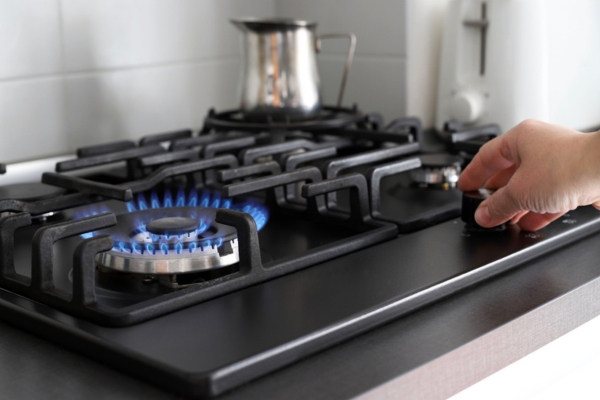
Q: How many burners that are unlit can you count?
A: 3